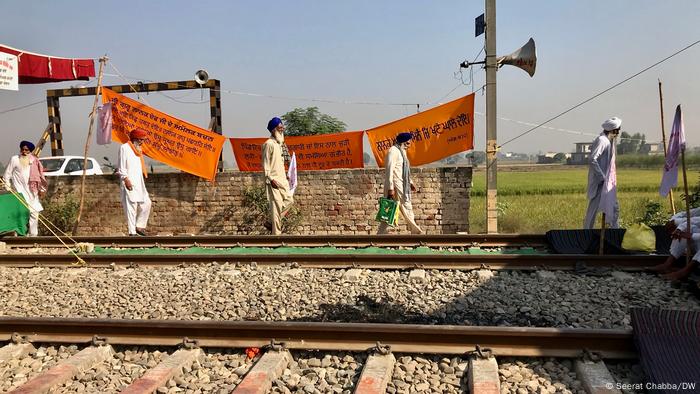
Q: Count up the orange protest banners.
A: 3